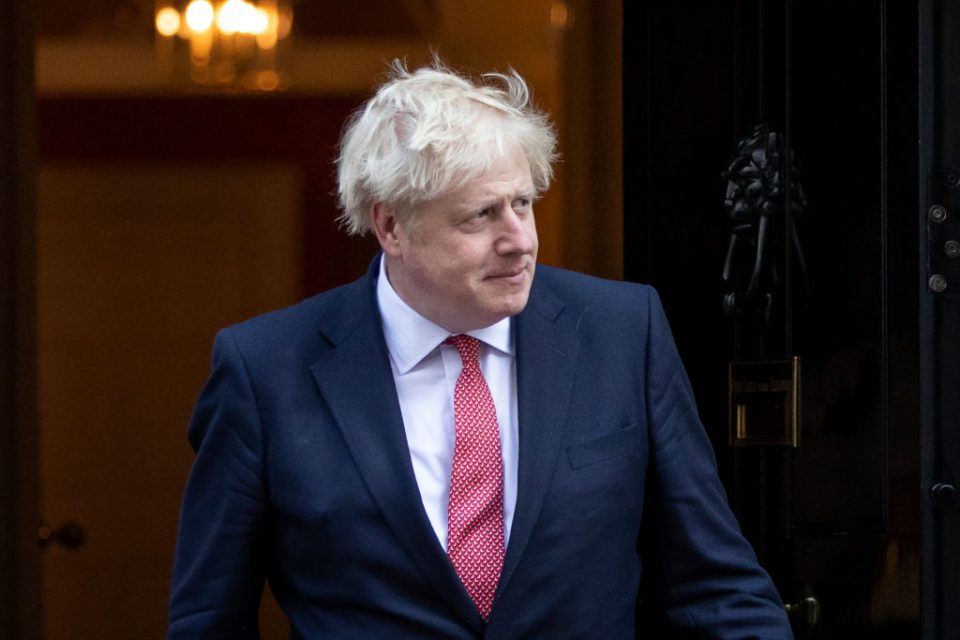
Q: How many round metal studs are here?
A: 3